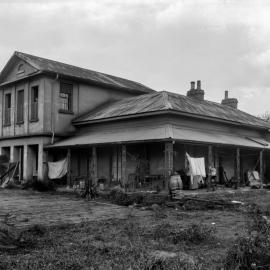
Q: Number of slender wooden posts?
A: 7